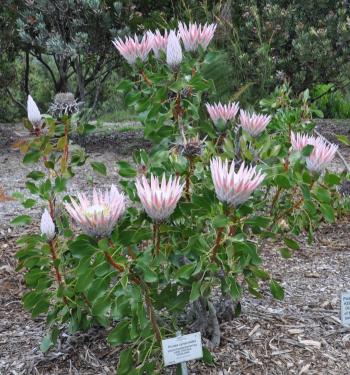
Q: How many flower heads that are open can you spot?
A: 10